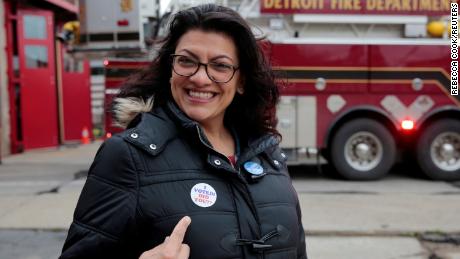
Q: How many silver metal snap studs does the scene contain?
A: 5